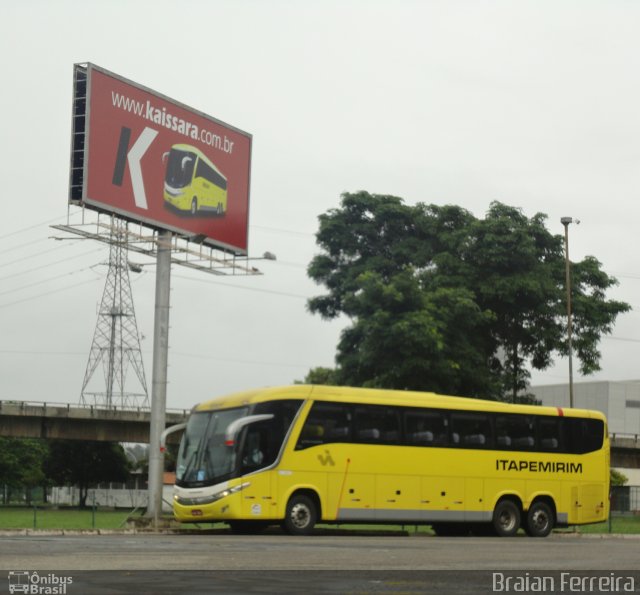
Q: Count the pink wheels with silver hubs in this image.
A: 0